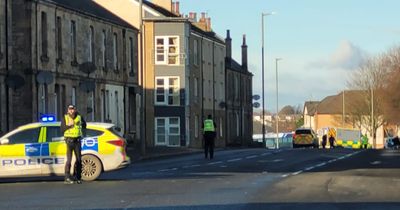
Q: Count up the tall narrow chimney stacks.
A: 2